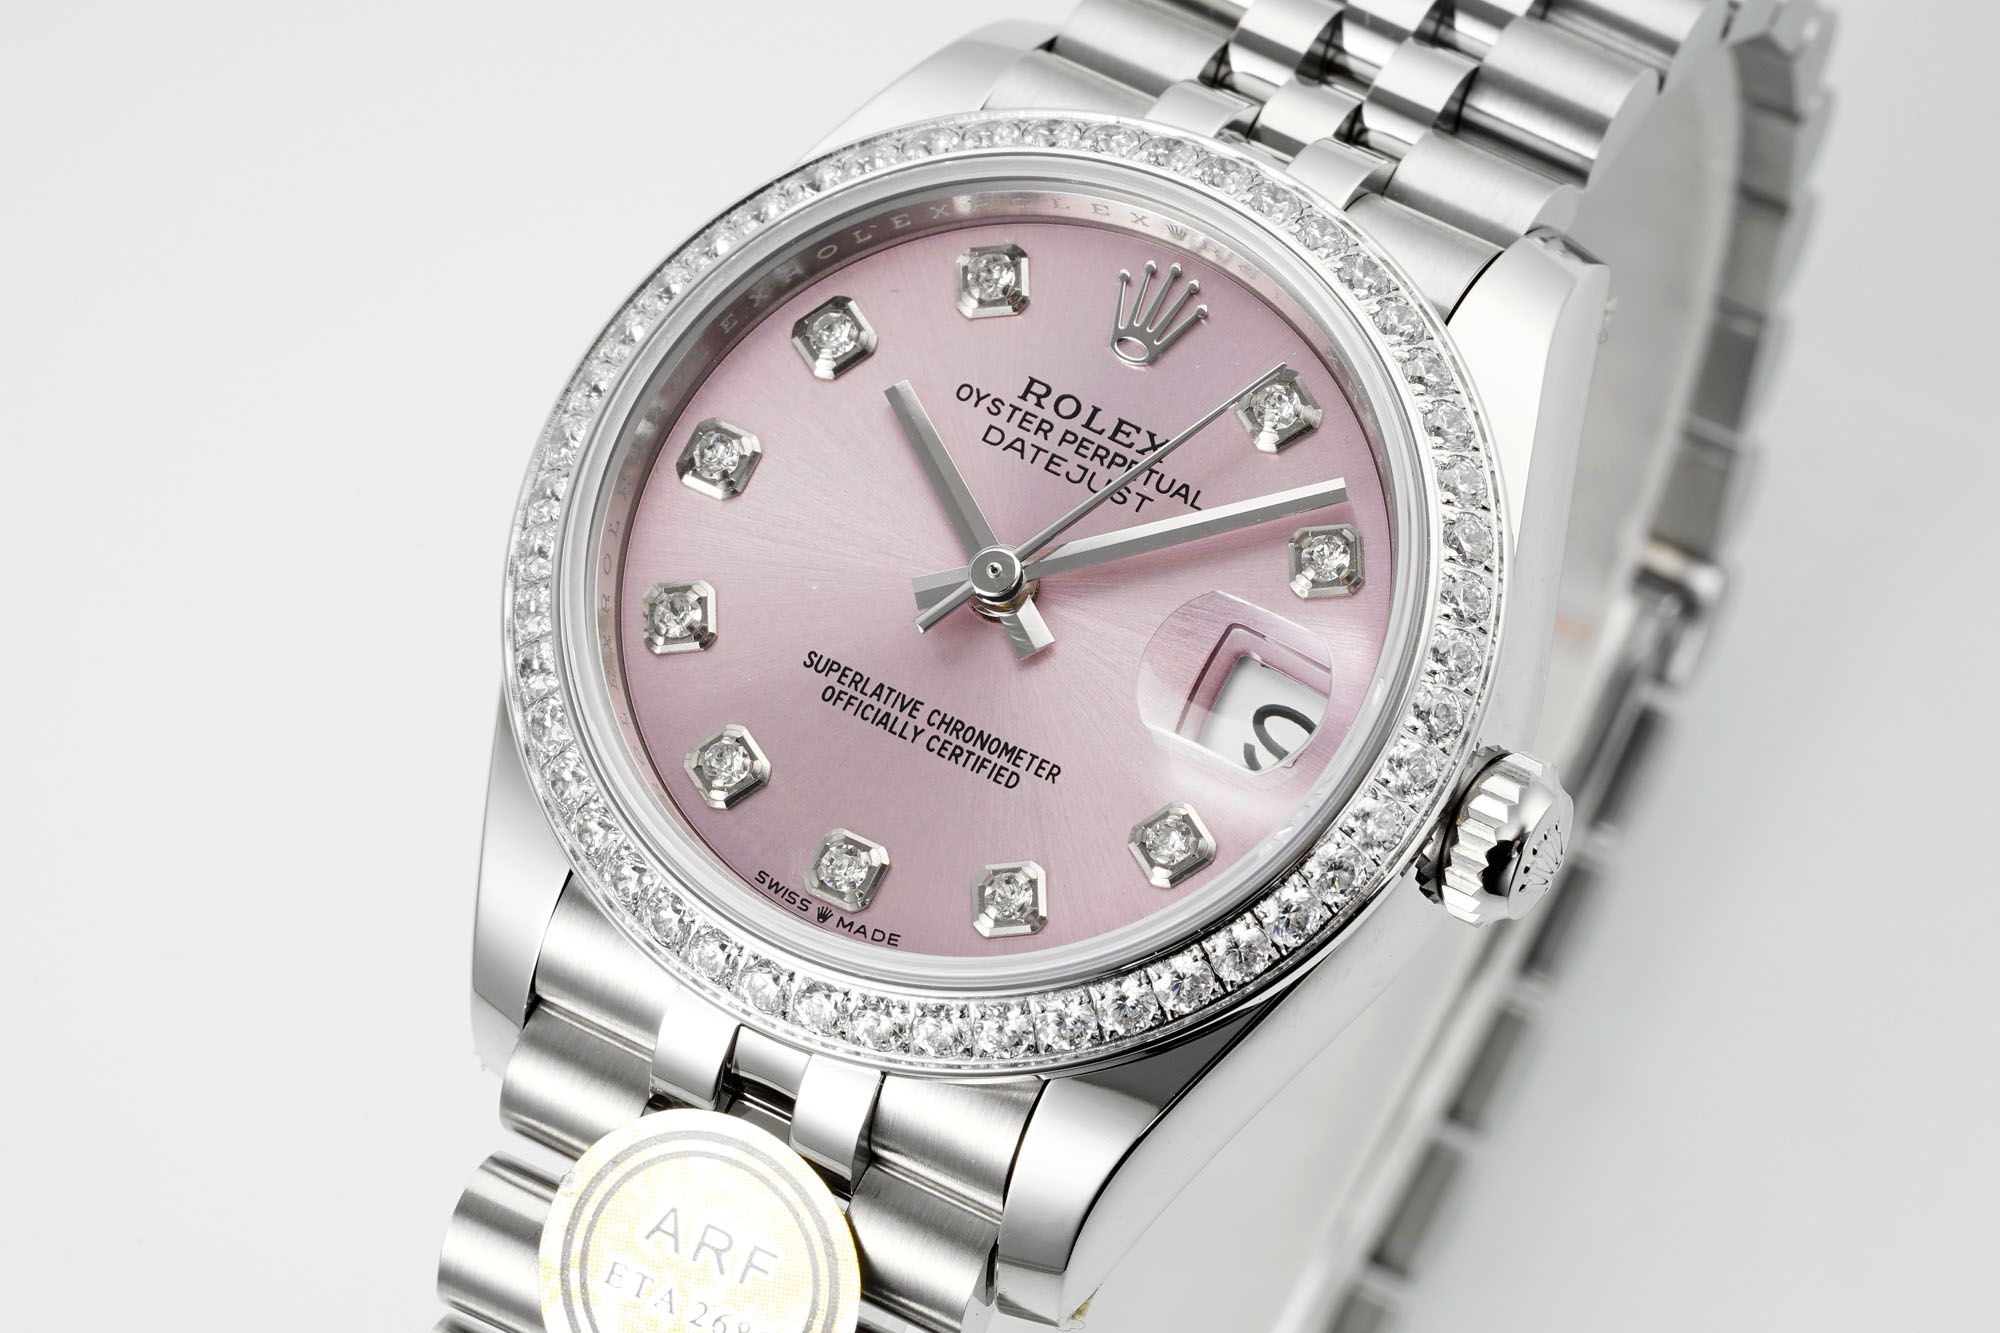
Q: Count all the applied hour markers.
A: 10